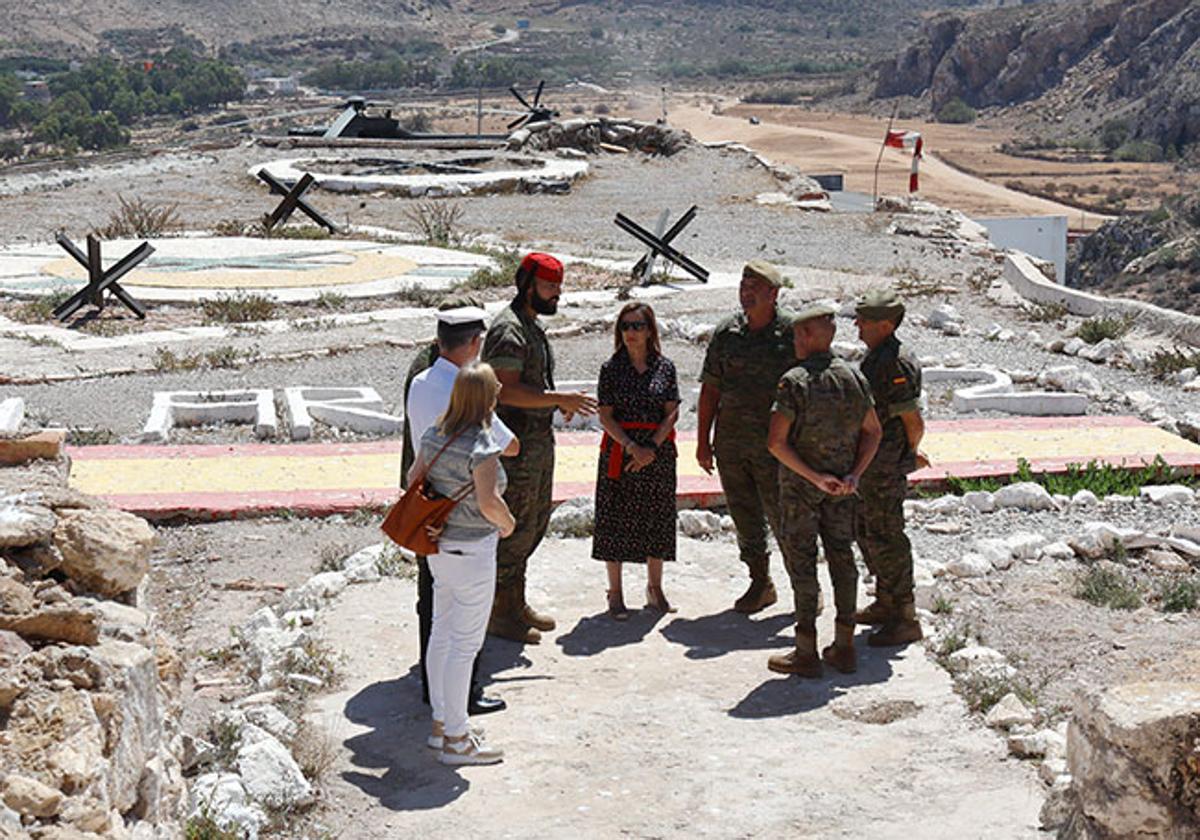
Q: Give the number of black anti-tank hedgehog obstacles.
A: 3